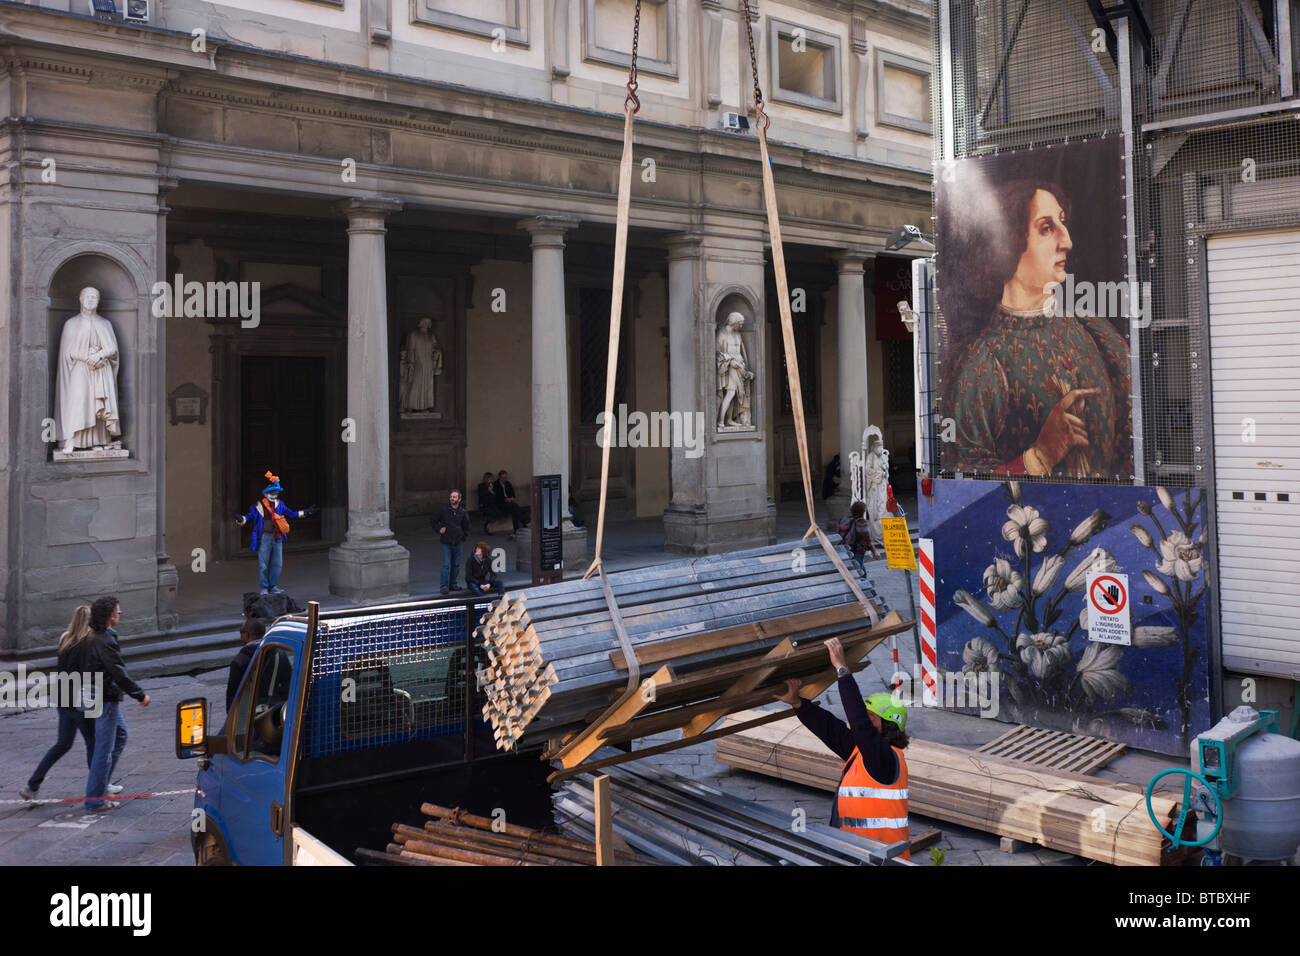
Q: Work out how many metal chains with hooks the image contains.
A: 2